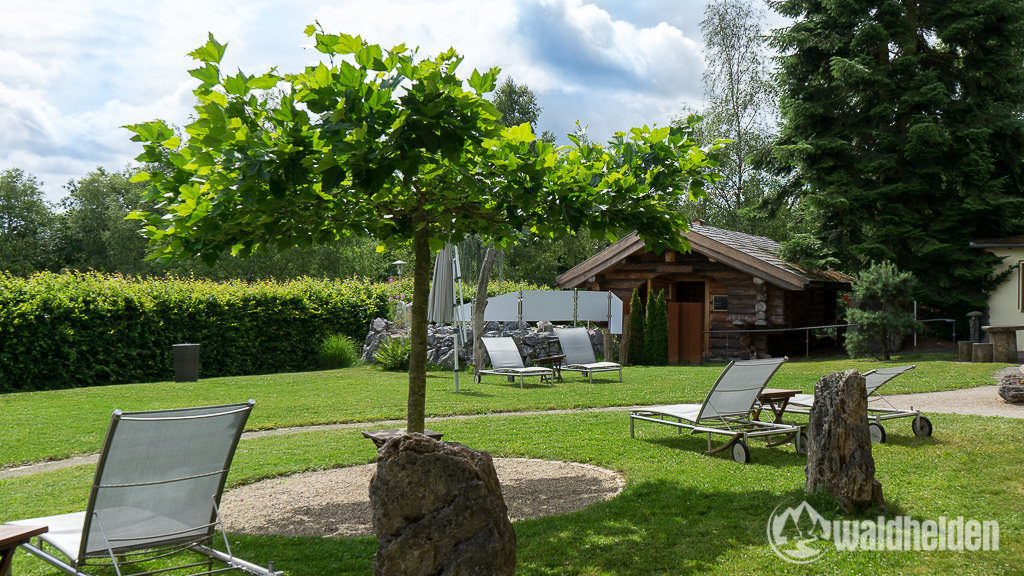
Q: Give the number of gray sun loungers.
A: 5